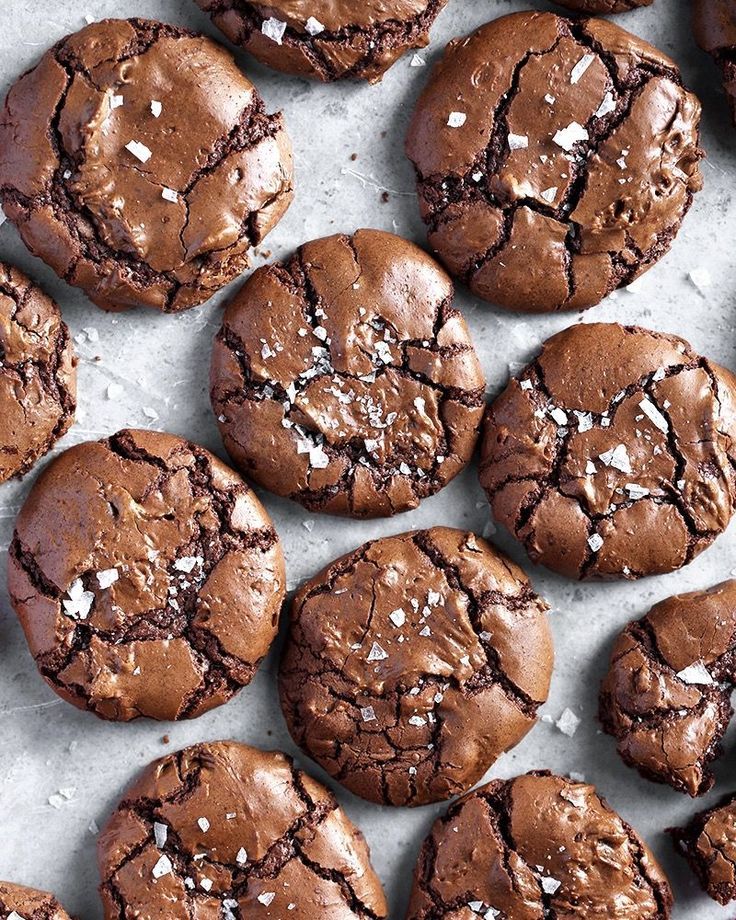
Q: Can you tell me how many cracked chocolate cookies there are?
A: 15